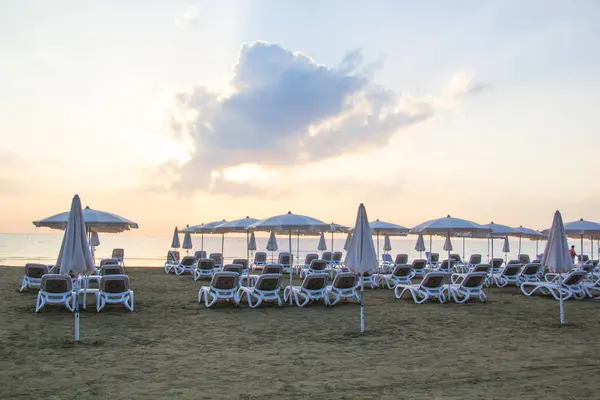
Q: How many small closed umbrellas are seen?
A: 11